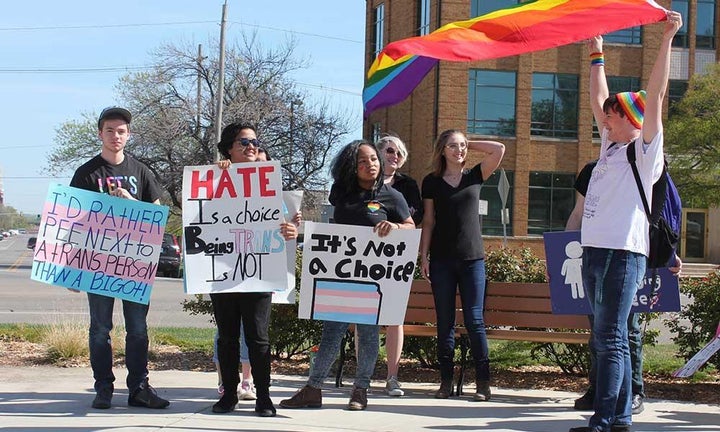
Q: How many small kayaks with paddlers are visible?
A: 0